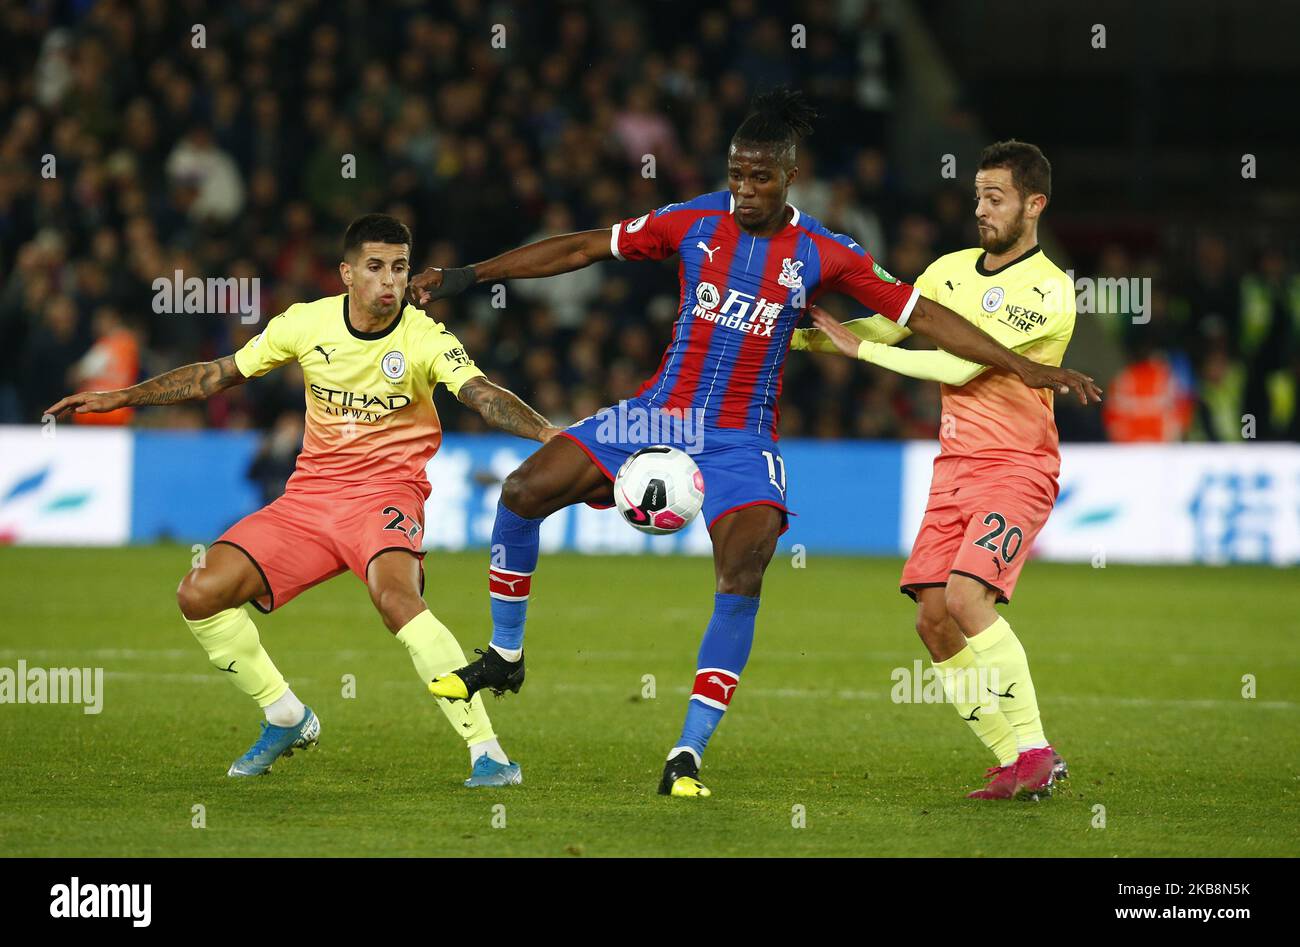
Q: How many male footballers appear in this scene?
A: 3